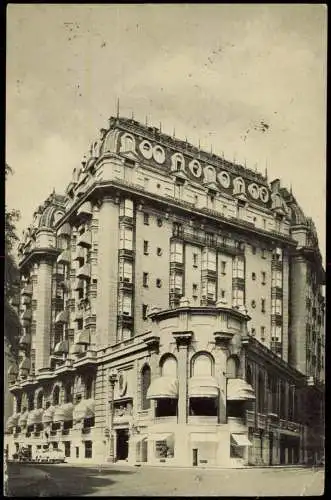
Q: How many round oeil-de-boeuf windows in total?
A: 6